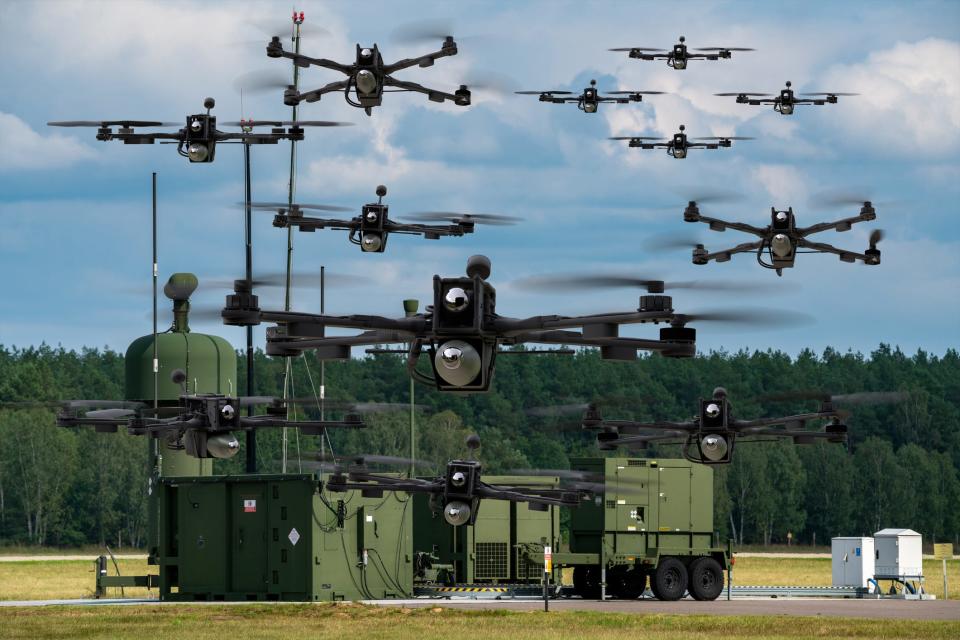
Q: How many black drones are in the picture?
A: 12